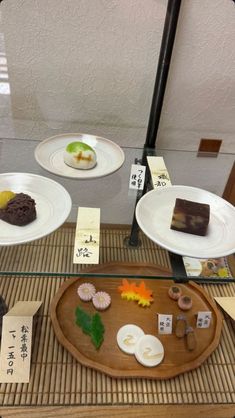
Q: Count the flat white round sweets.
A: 2